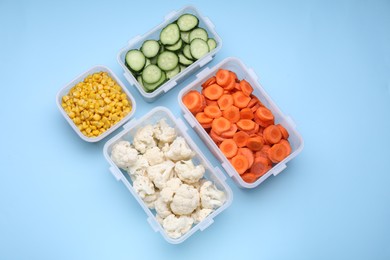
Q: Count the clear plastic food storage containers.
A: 4